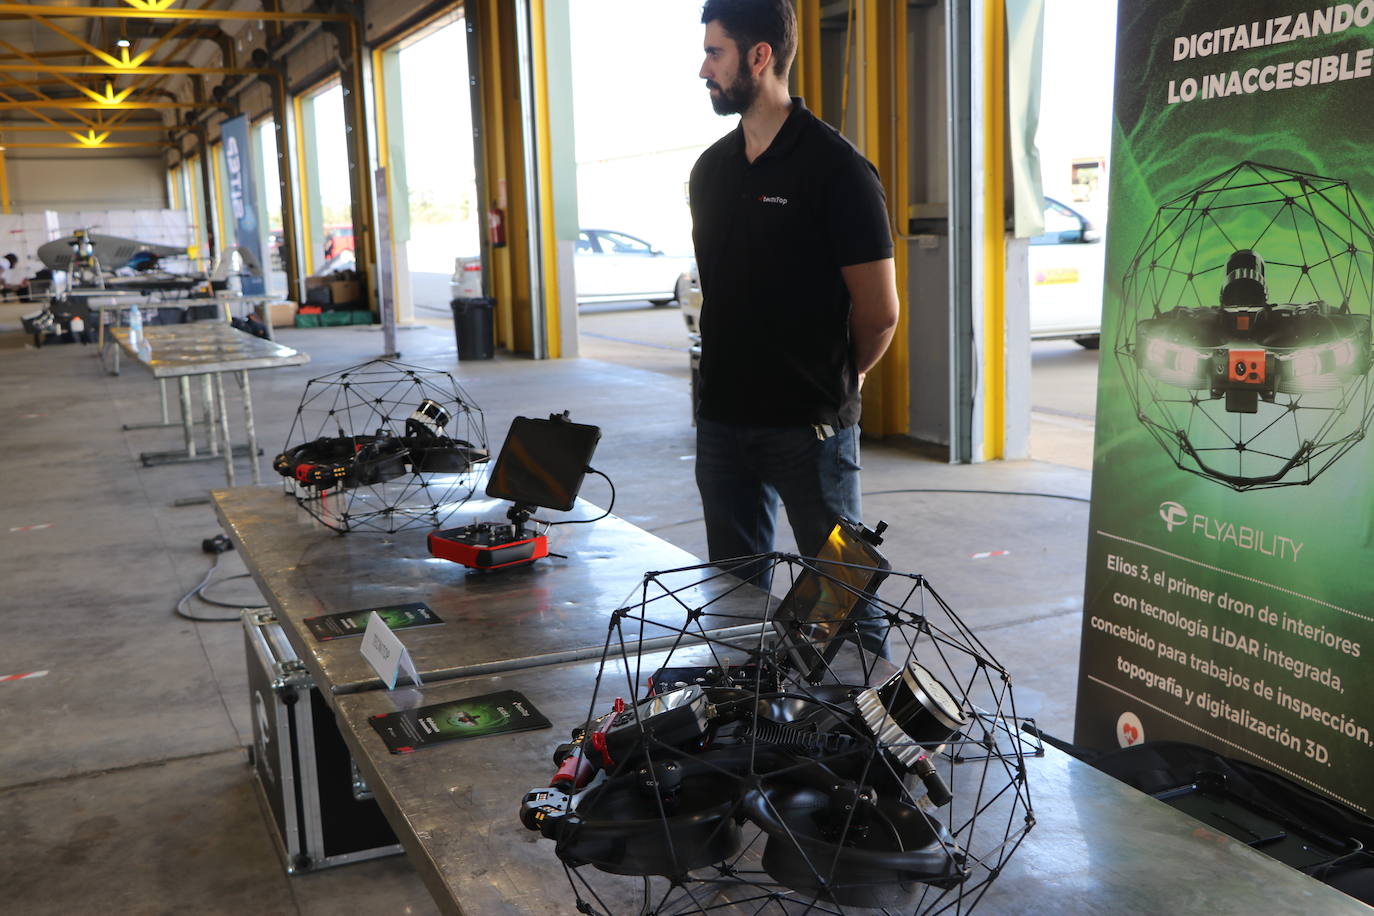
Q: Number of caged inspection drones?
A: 2